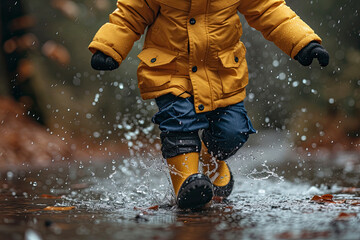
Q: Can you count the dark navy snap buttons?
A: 5